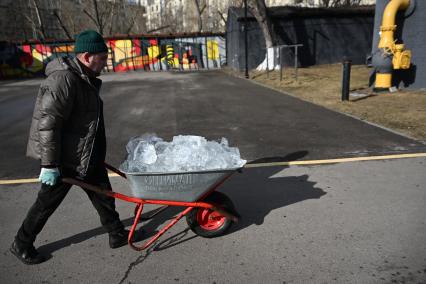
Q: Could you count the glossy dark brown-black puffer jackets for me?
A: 1